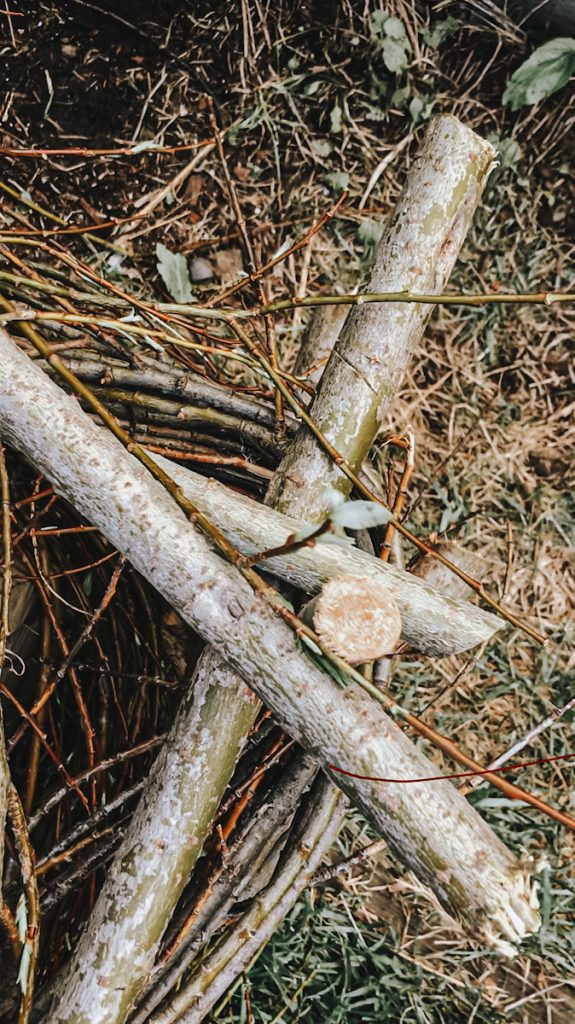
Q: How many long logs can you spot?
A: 3